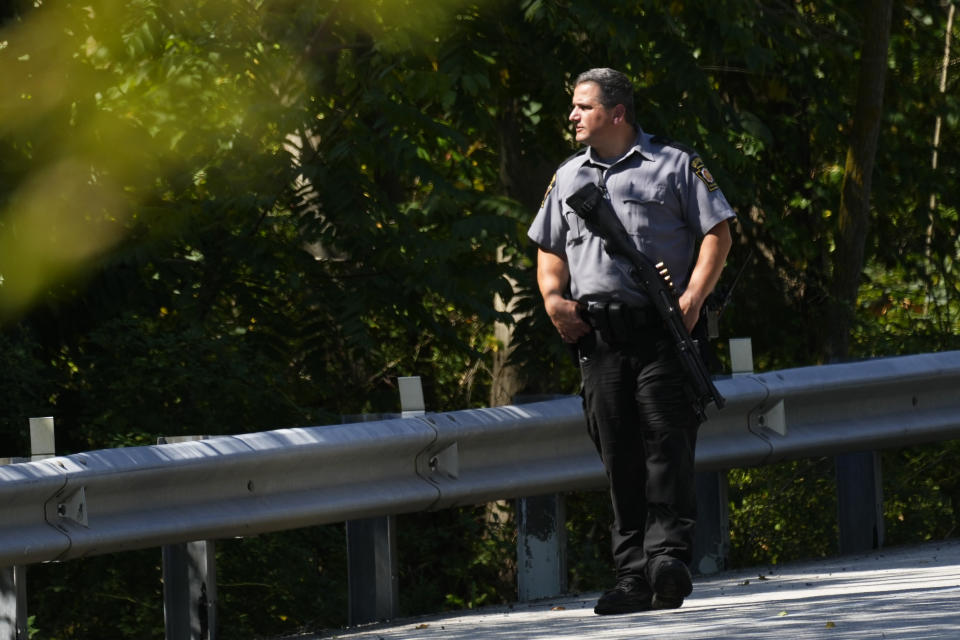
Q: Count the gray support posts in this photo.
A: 6